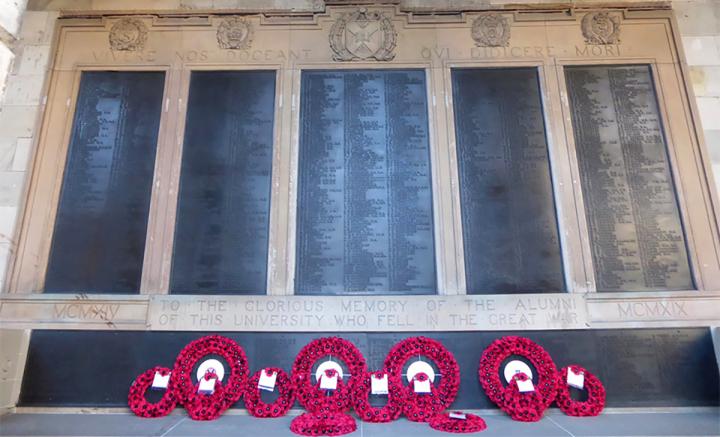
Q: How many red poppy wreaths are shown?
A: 14